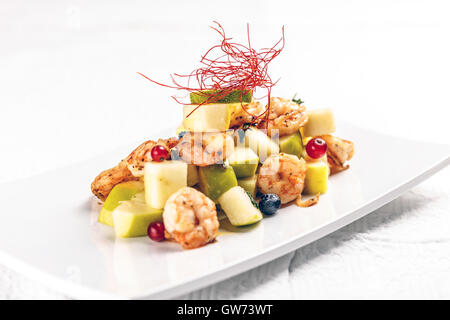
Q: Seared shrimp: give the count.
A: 8